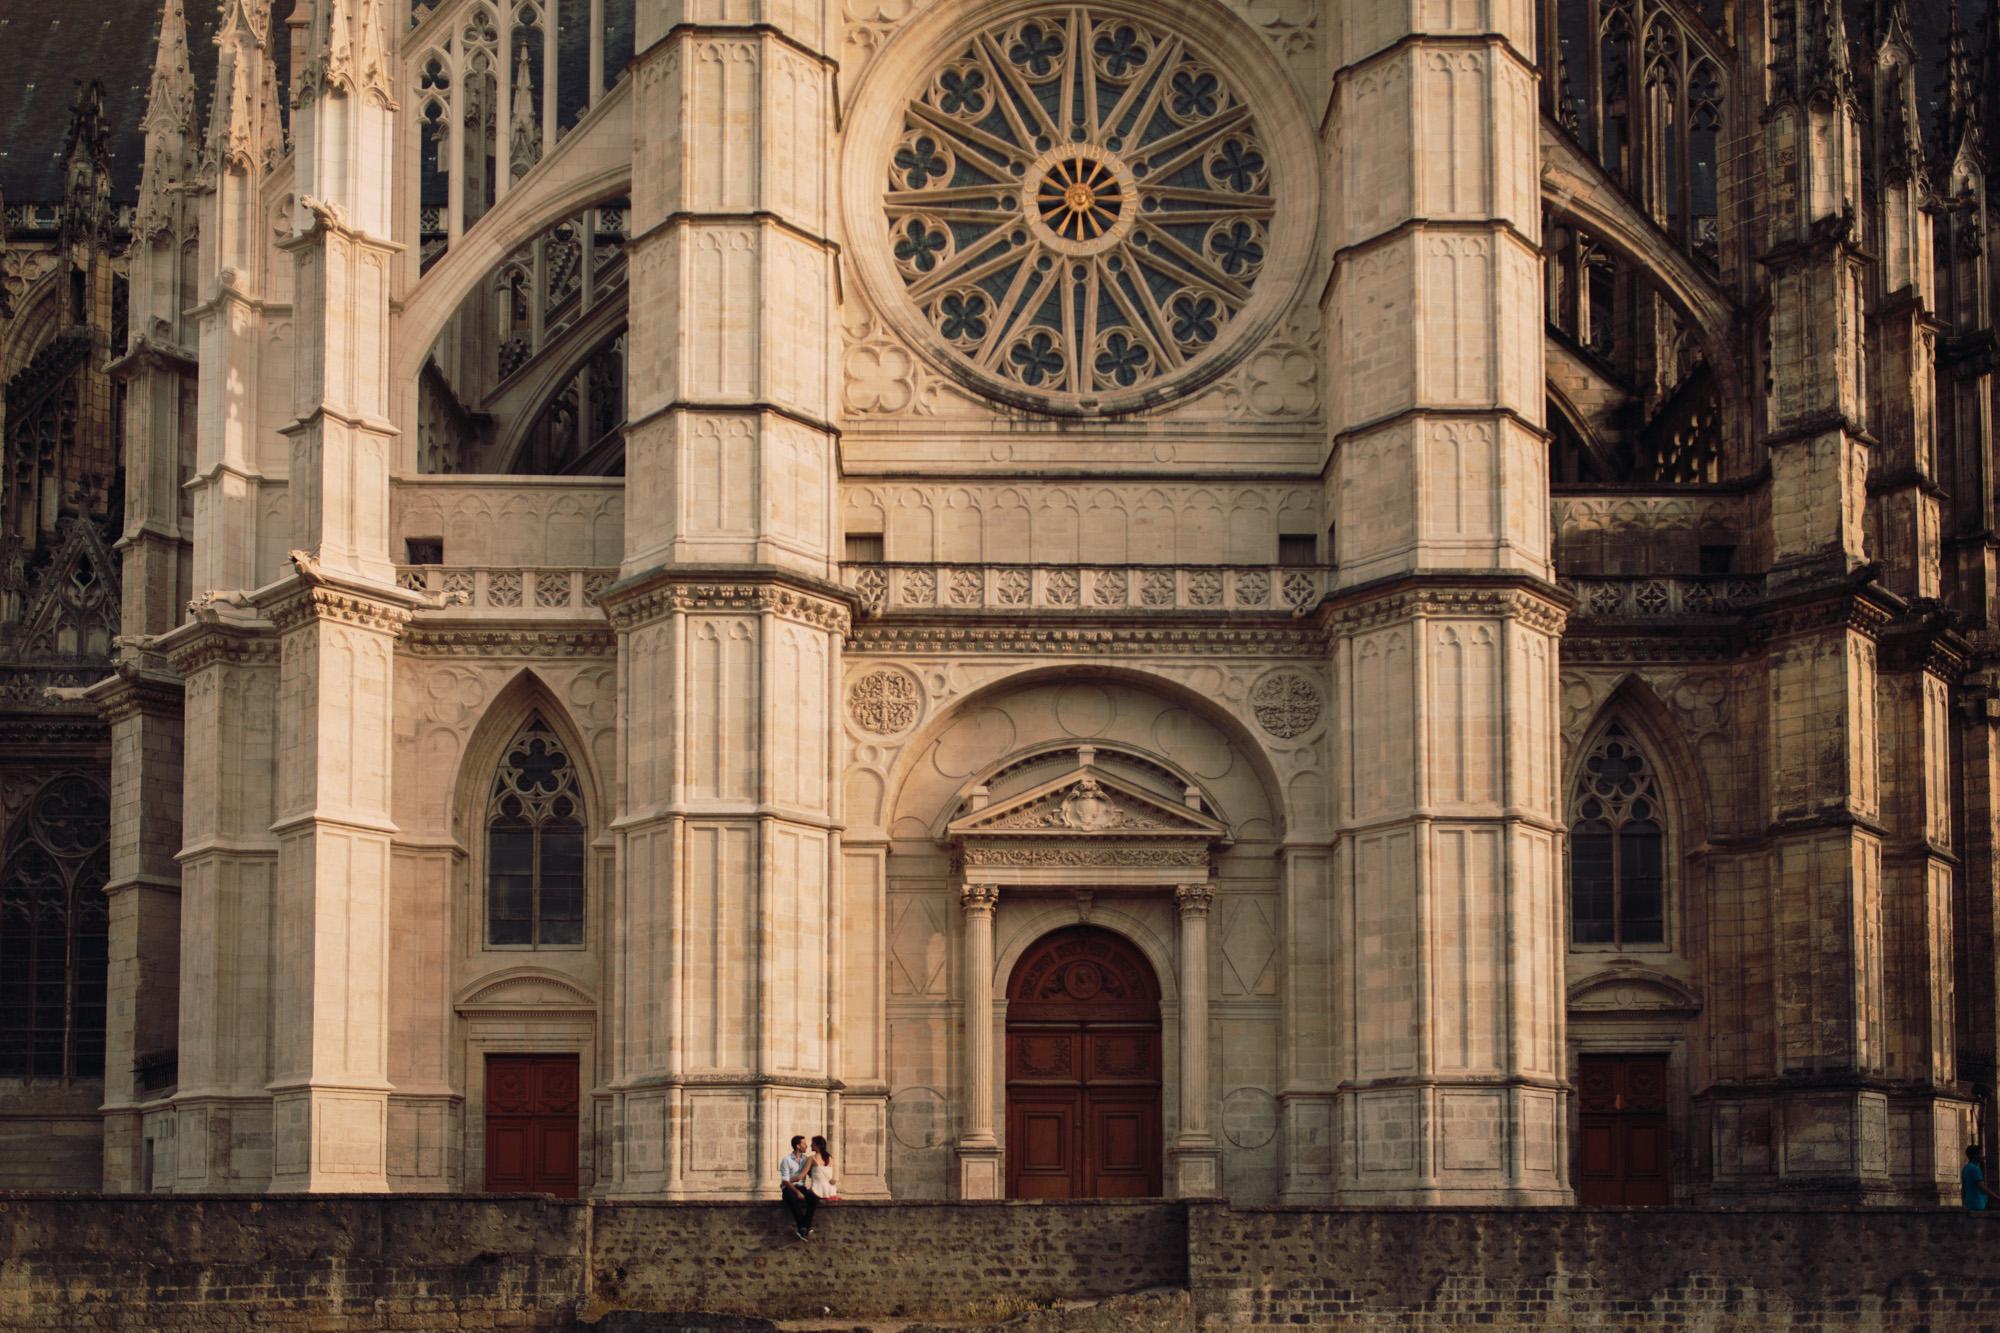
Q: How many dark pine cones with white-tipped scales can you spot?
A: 0